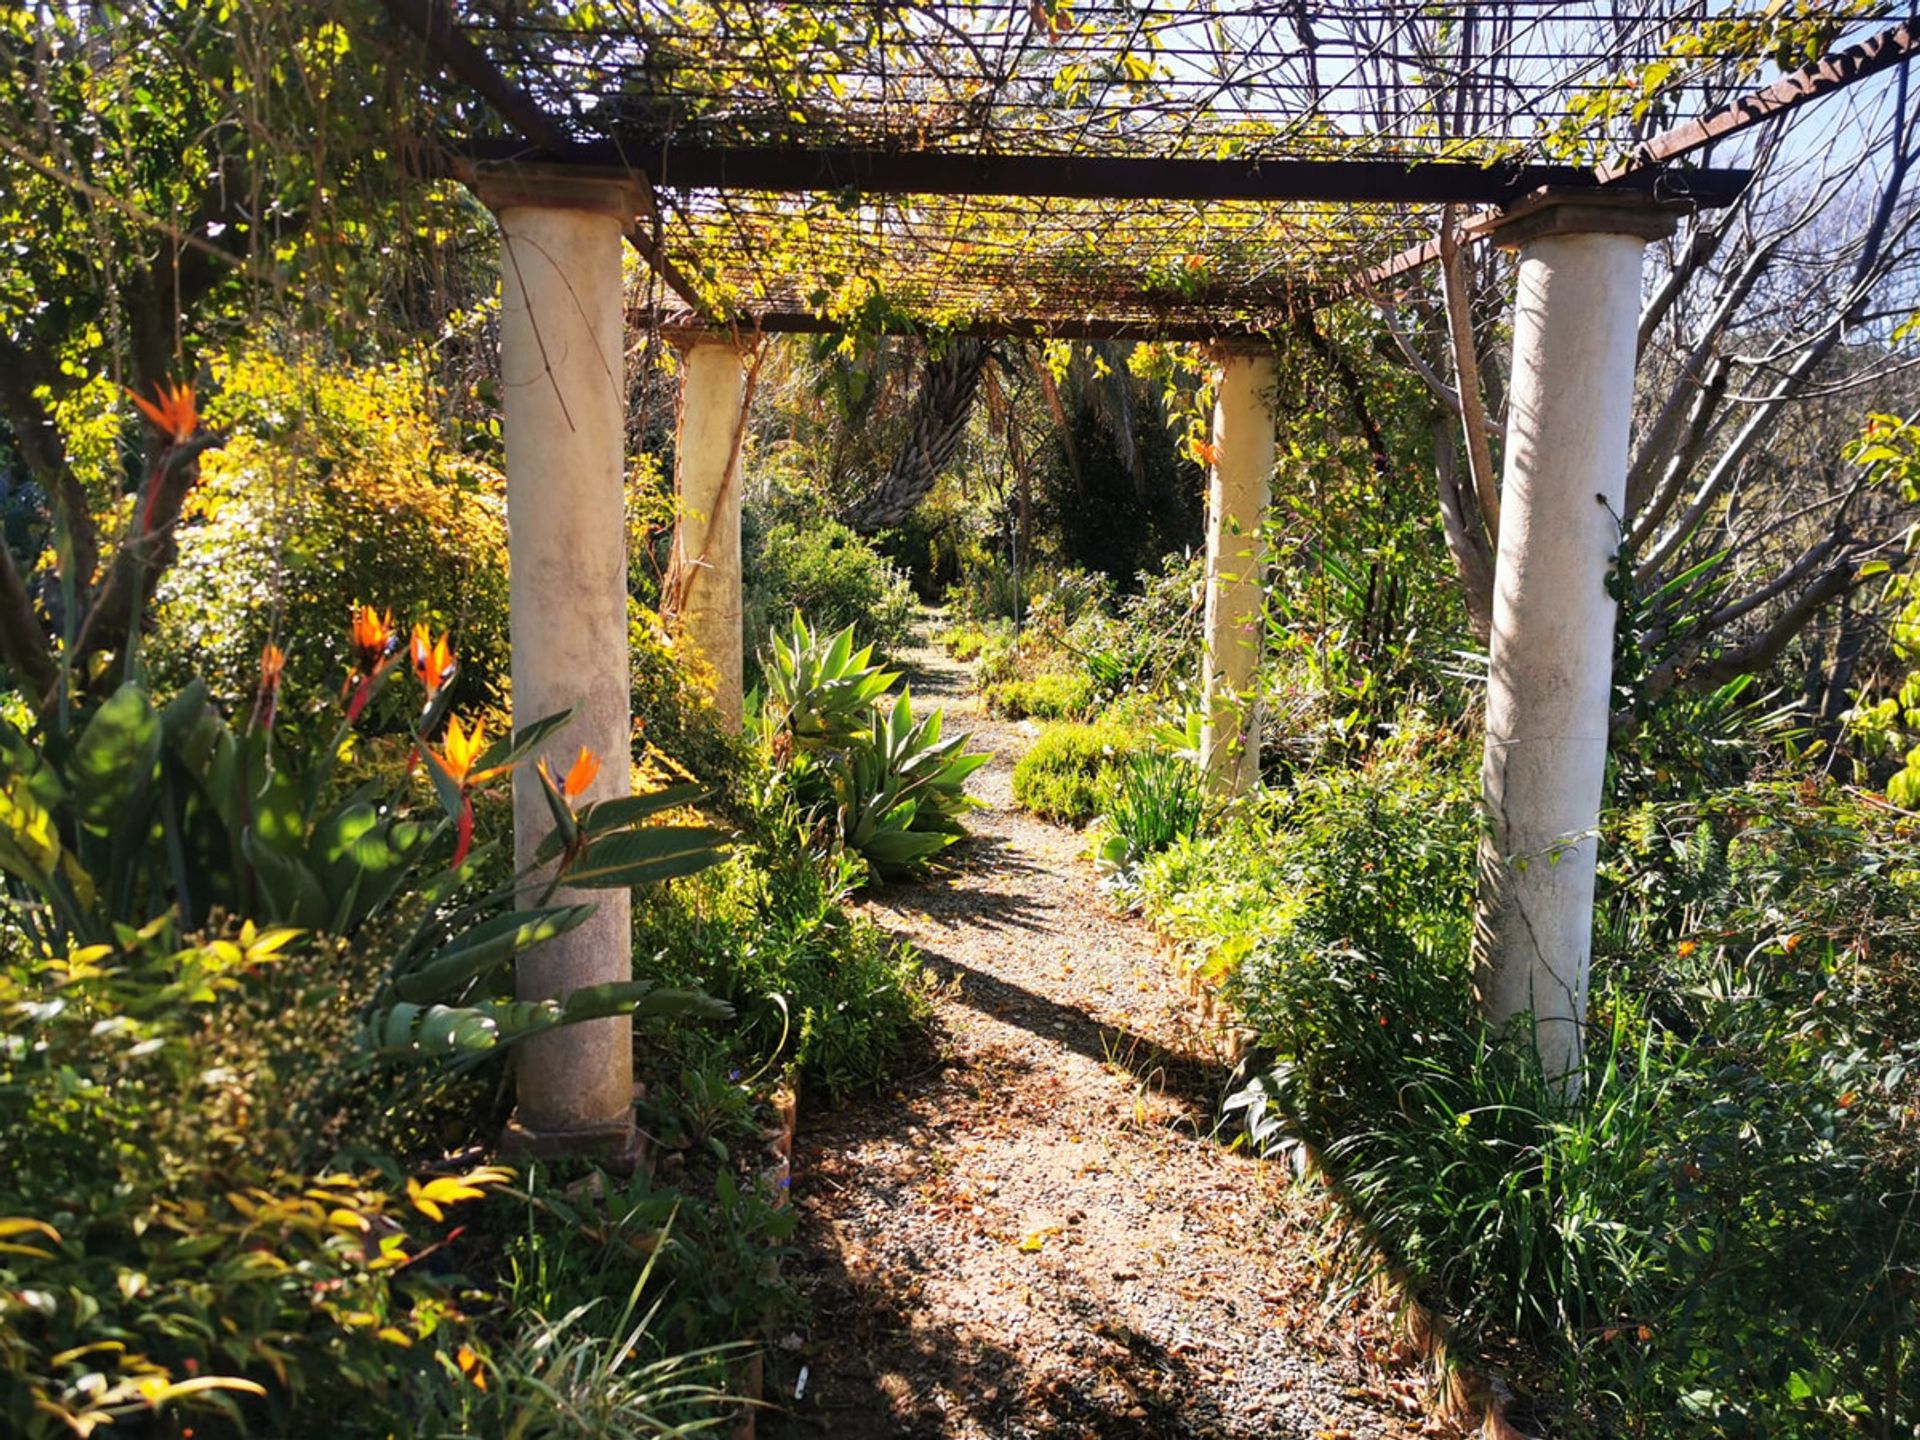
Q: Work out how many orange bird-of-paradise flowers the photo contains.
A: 6